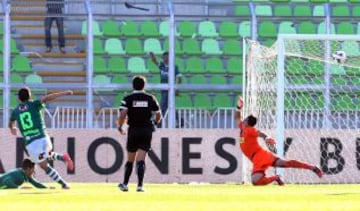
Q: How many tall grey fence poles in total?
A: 5